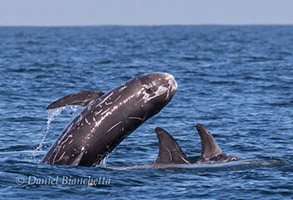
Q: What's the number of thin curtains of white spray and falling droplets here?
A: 1